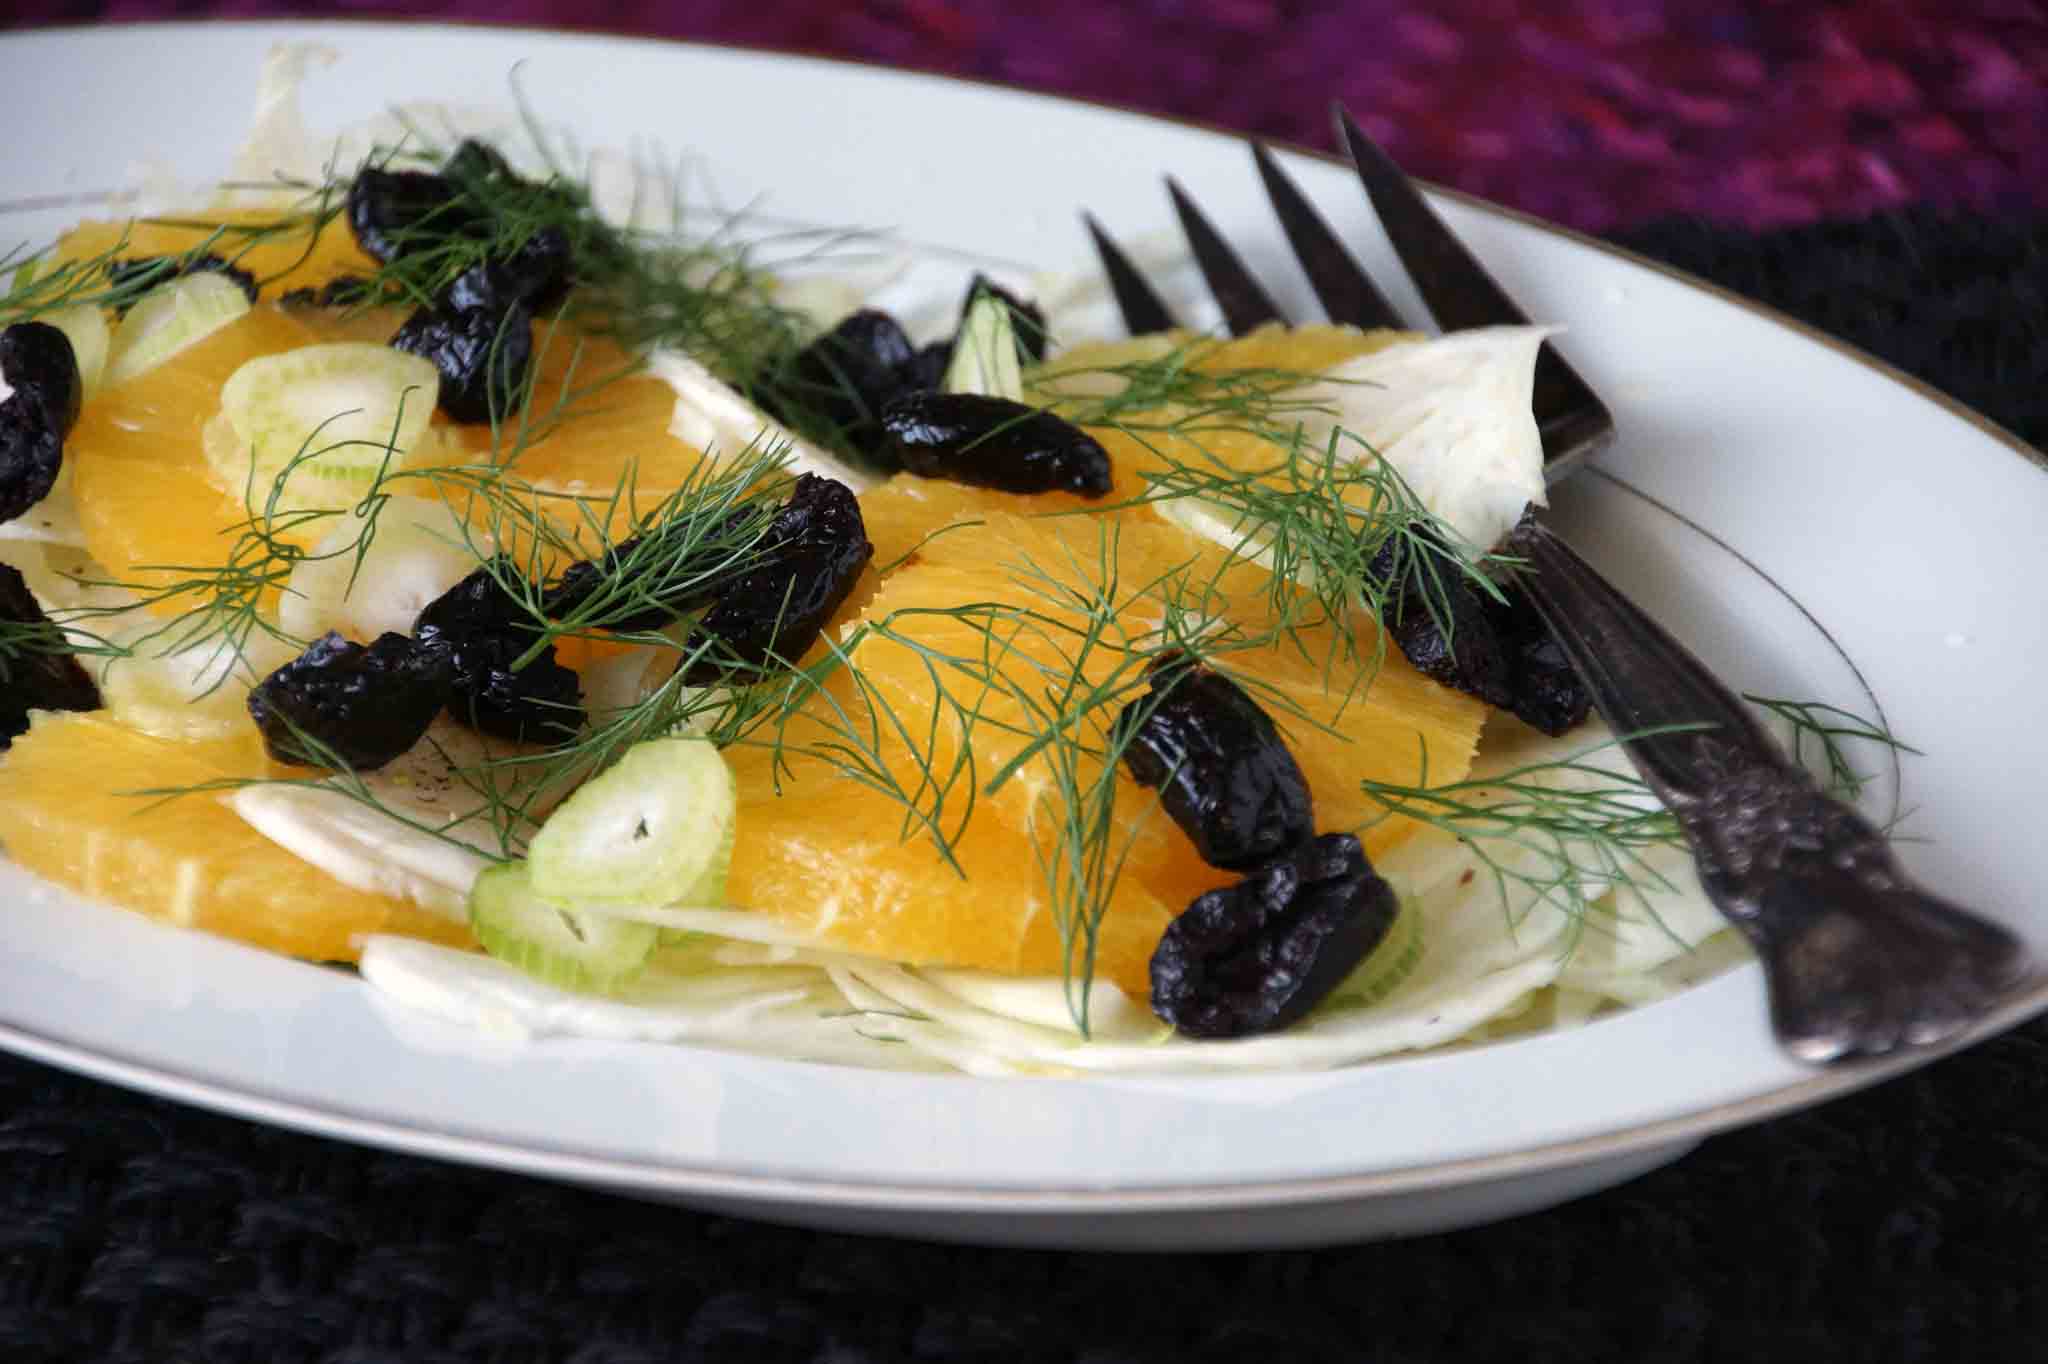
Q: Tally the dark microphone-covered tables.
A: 0